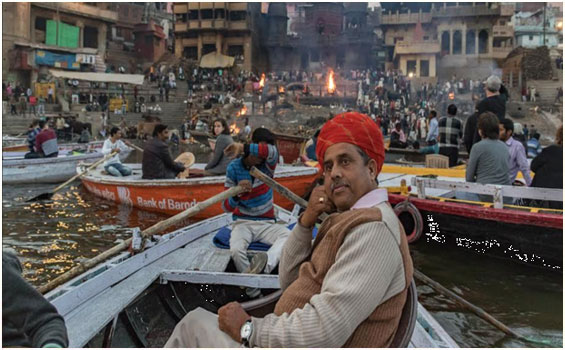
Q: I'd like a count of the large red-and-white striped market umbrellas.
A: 0